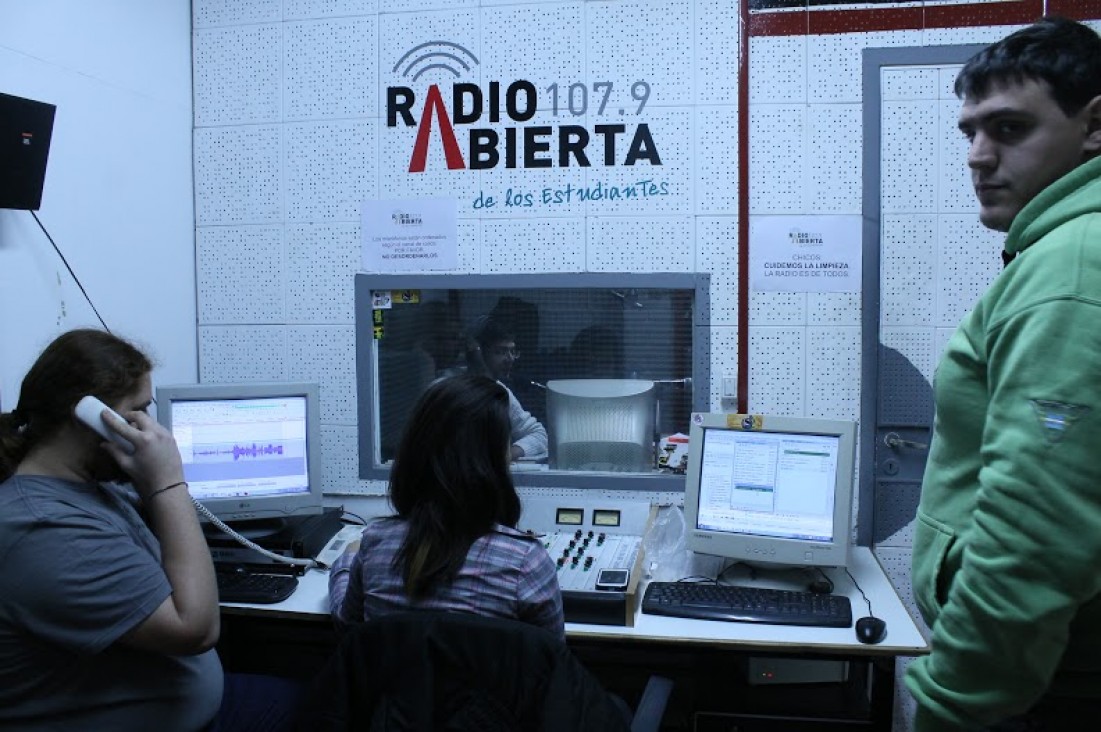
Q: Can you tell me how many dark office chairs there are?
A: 1